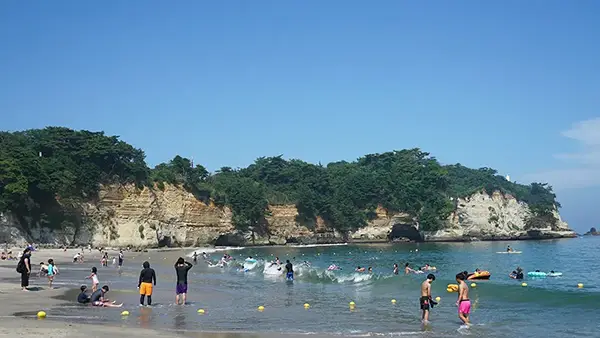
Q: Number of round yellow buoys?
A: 11